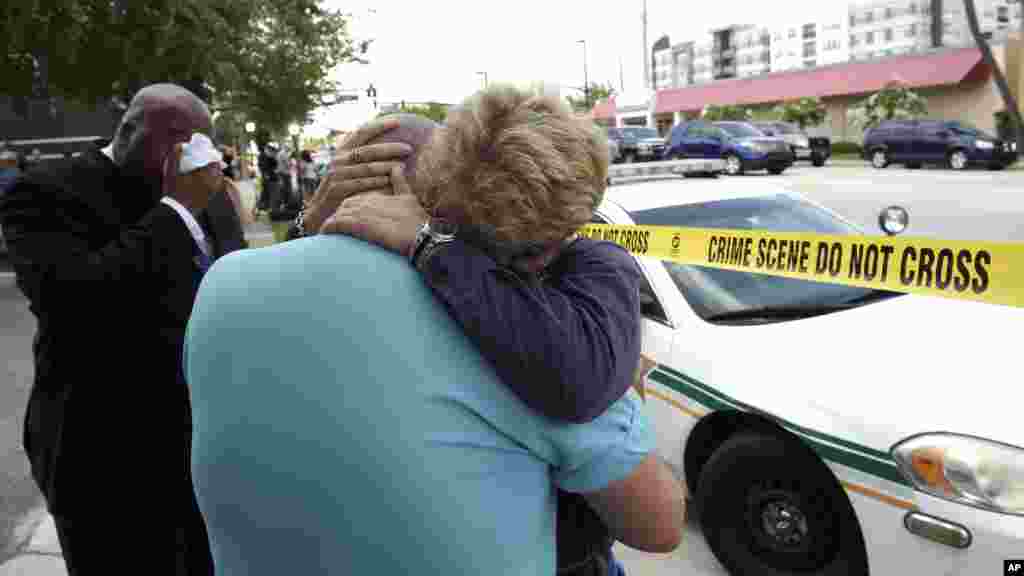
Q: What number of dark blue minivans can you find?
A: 1